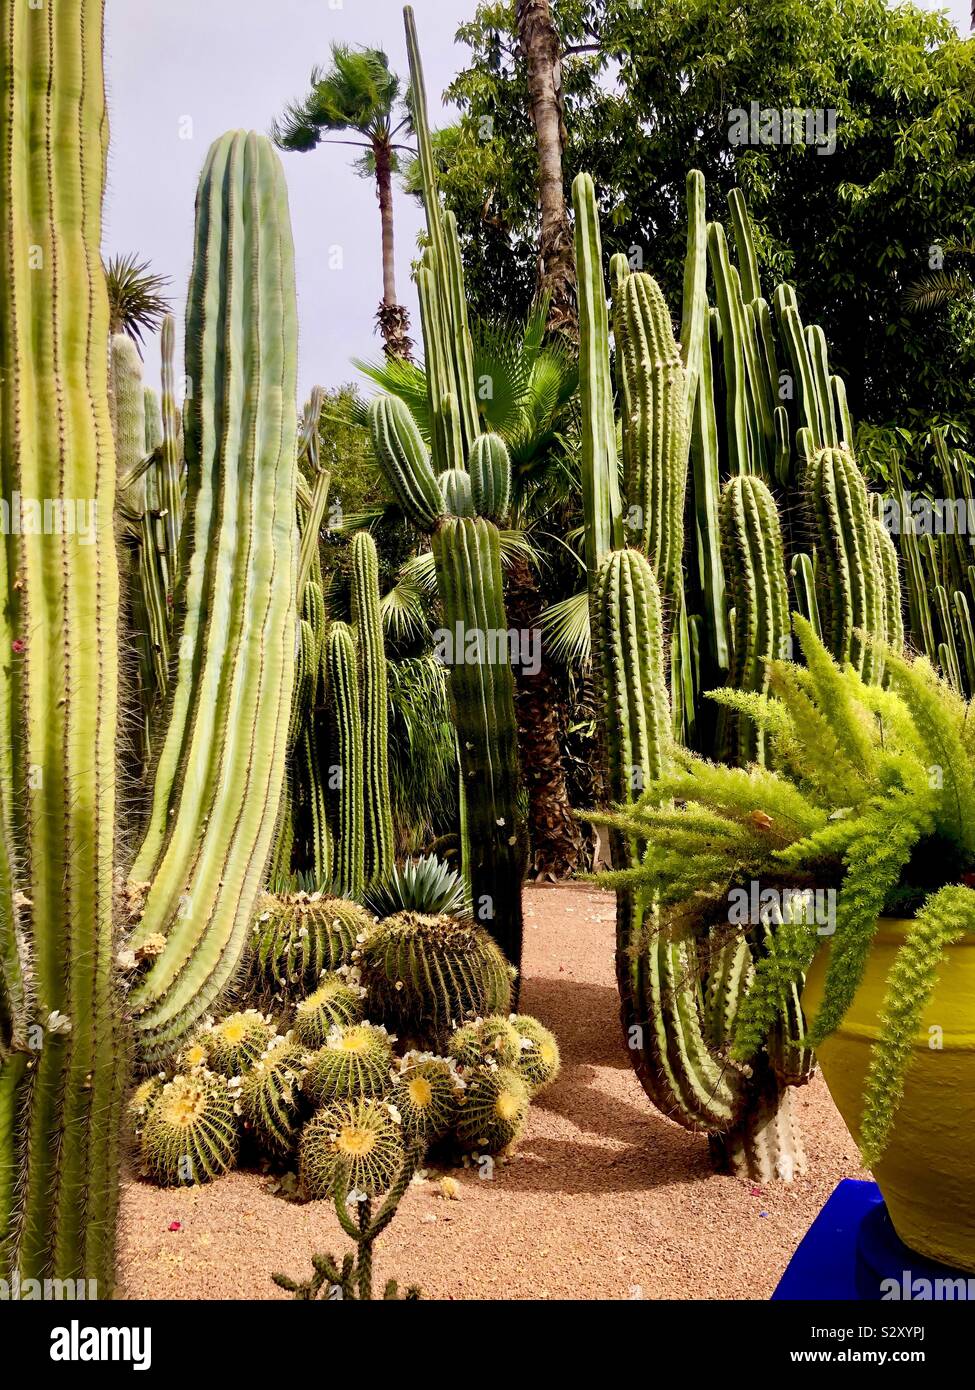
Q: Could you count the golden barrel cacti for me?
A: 15